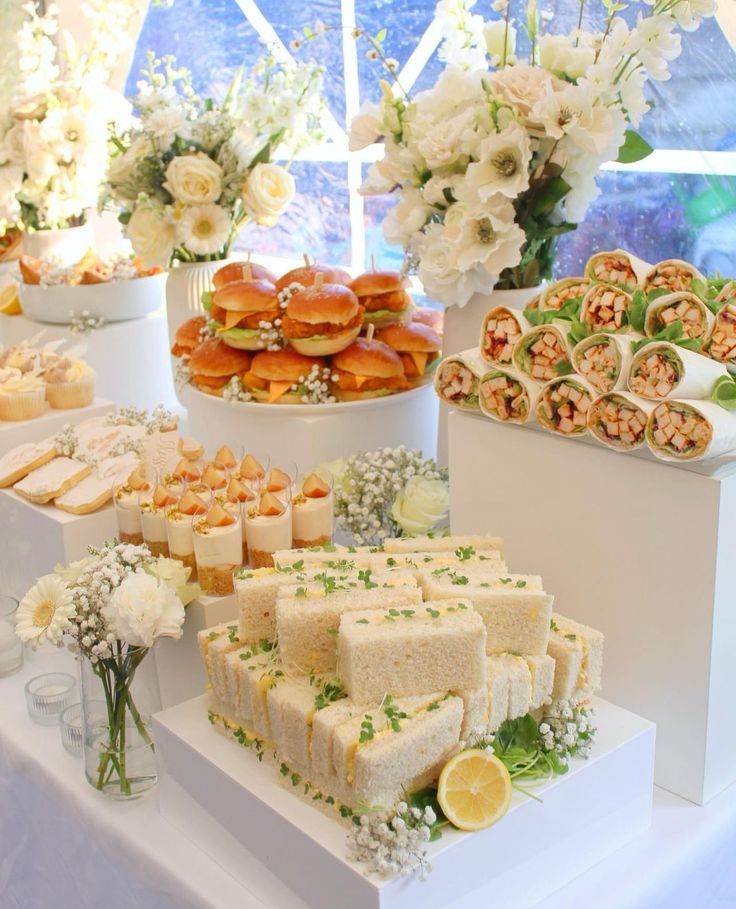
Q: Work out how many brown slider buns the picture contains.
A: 11